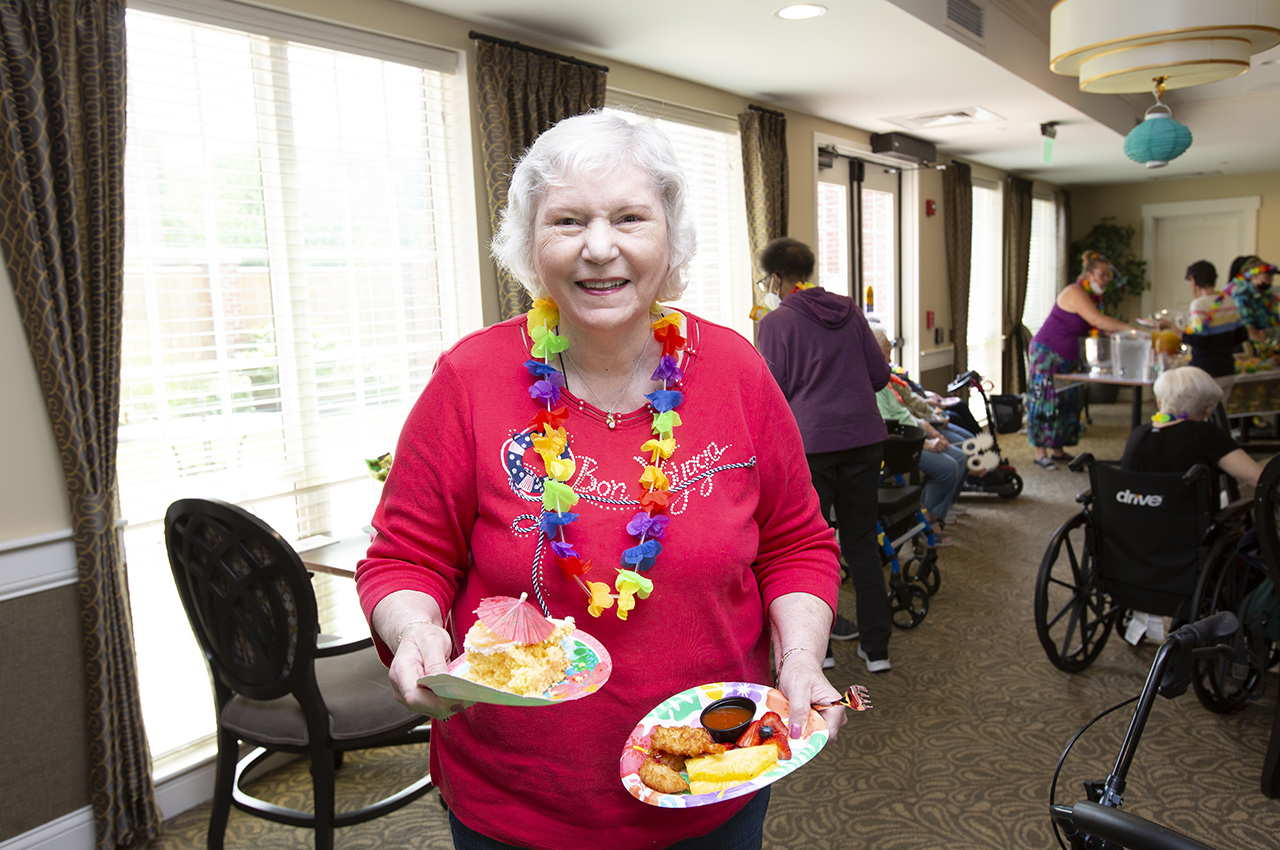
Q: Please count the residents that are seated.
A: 4